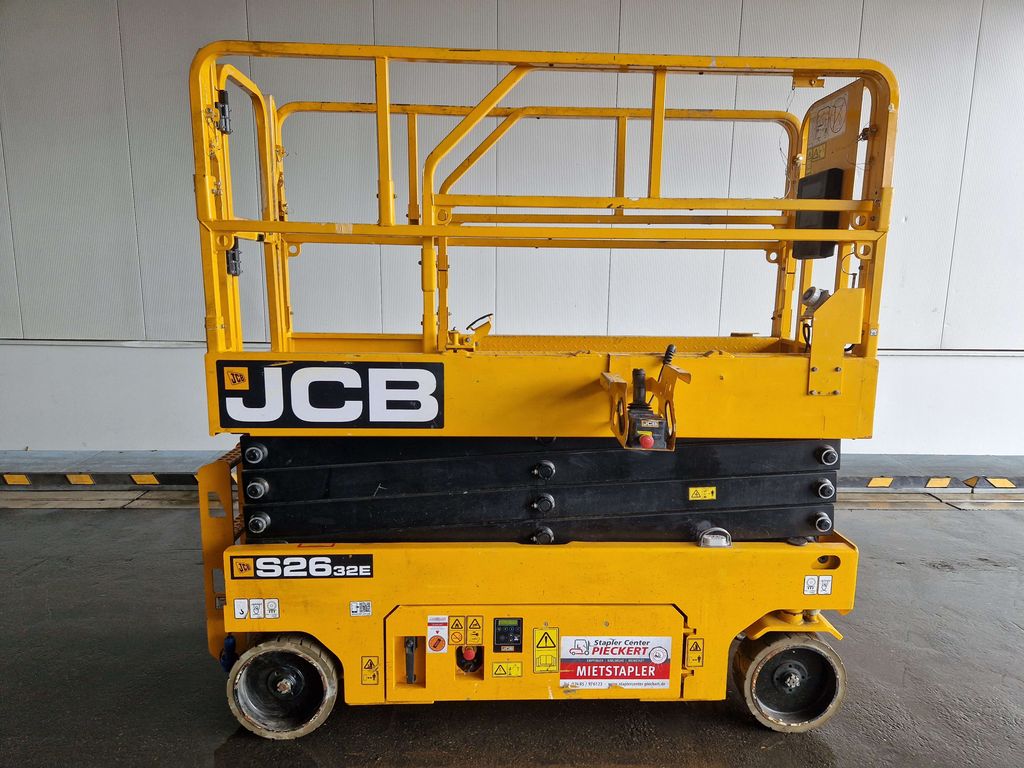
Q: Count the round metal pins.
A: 9